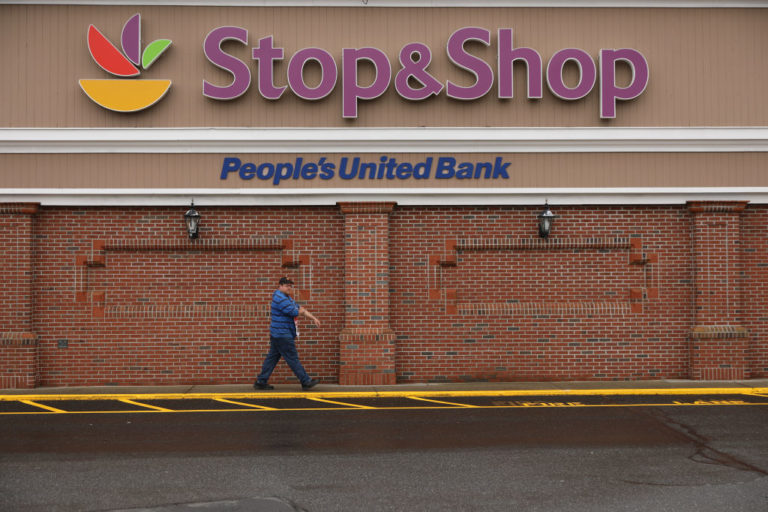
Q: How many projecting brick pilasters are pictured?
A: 3